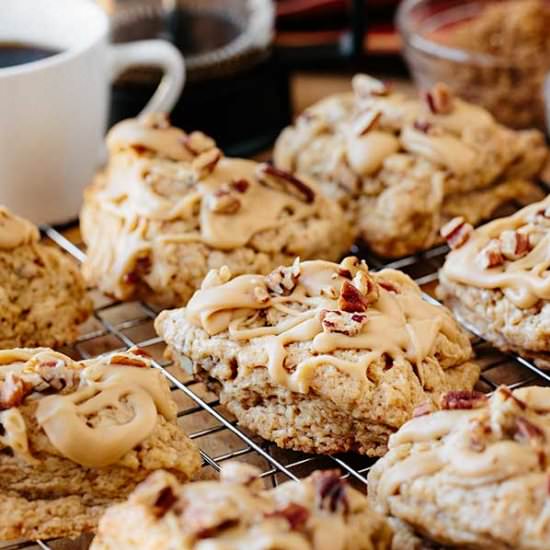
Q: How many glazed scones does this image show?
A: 8